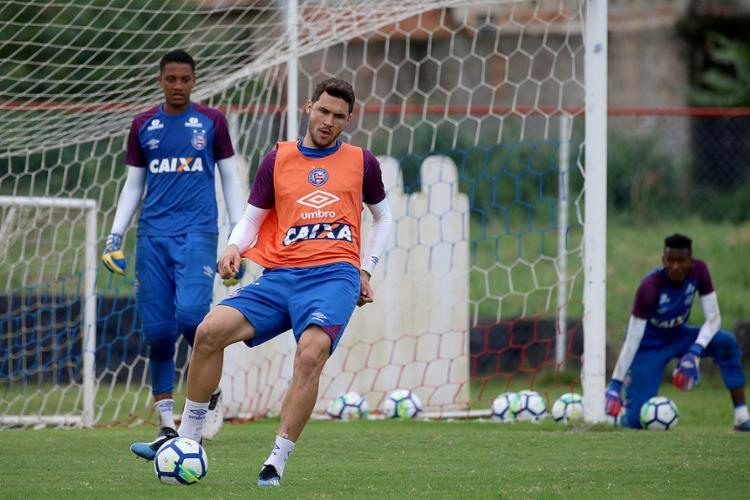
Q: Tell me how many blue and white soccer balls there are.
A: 7